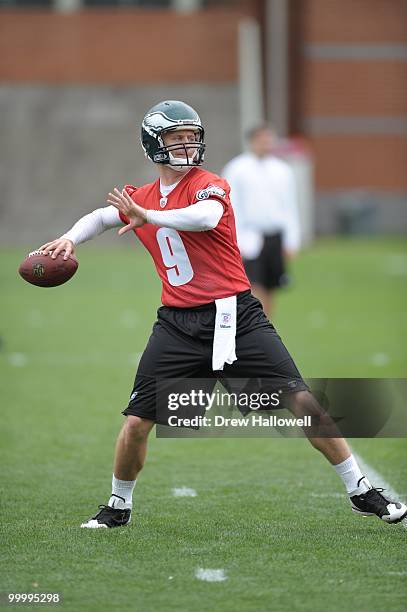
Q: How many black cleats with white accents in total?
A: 2